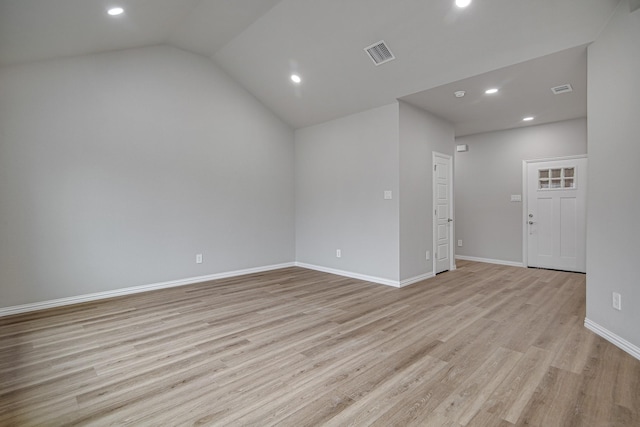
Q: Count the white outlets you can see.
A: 5